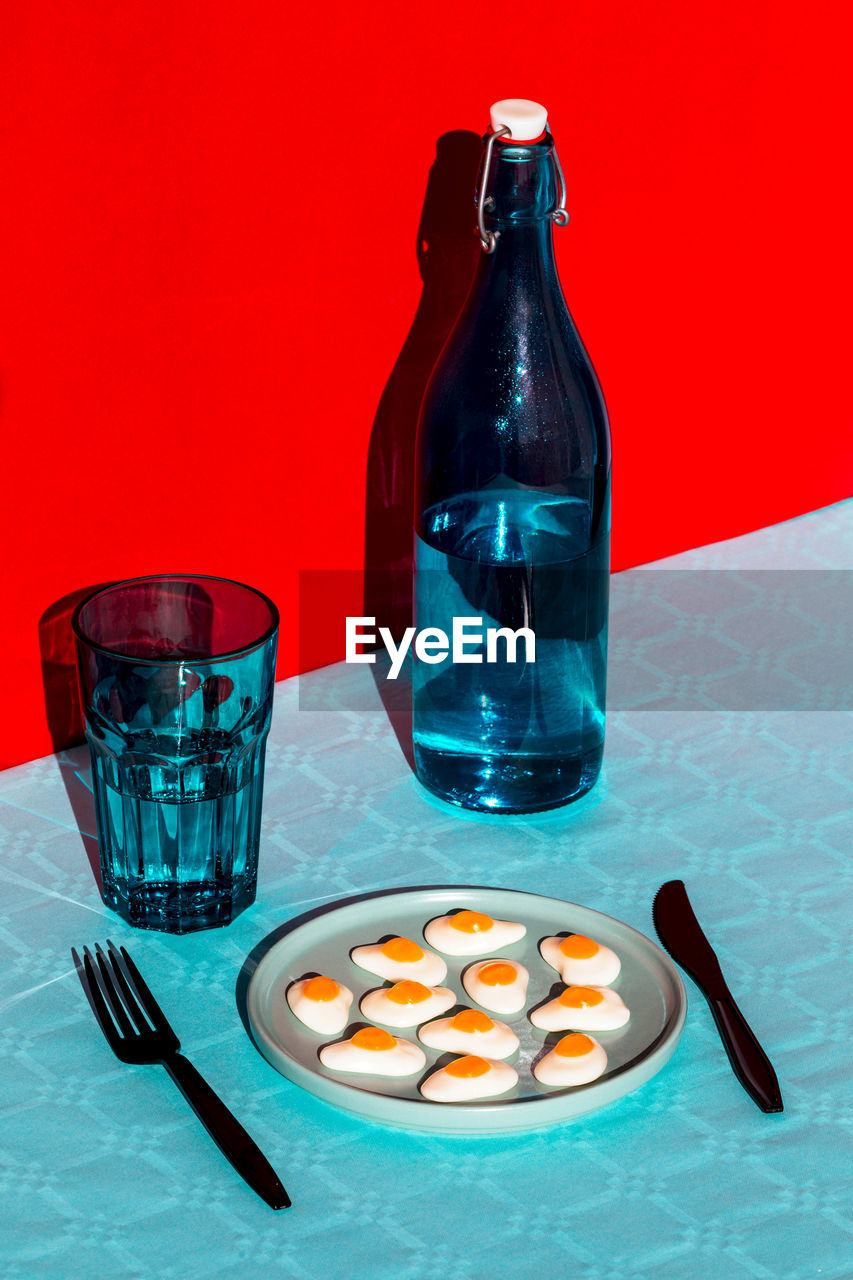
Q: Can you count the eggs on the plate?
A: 11